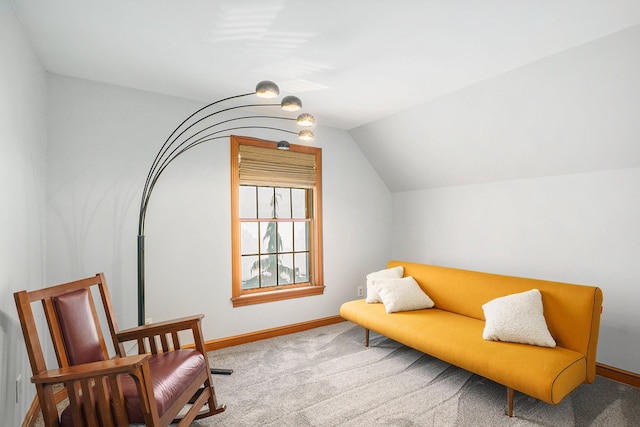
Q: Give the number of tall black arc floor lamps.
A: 1